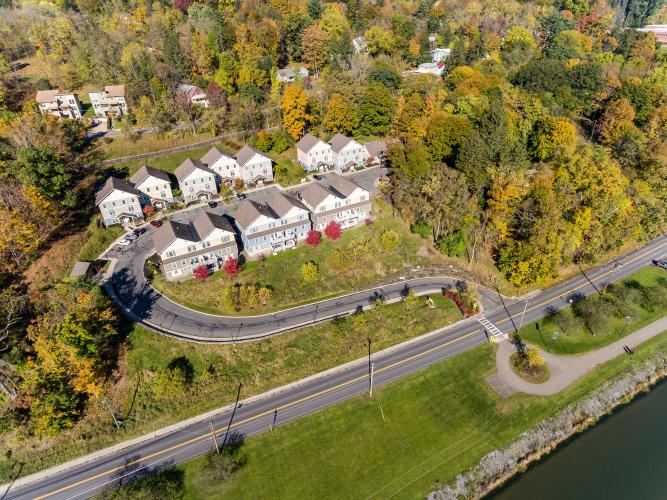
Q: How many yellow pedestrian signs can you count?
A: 2